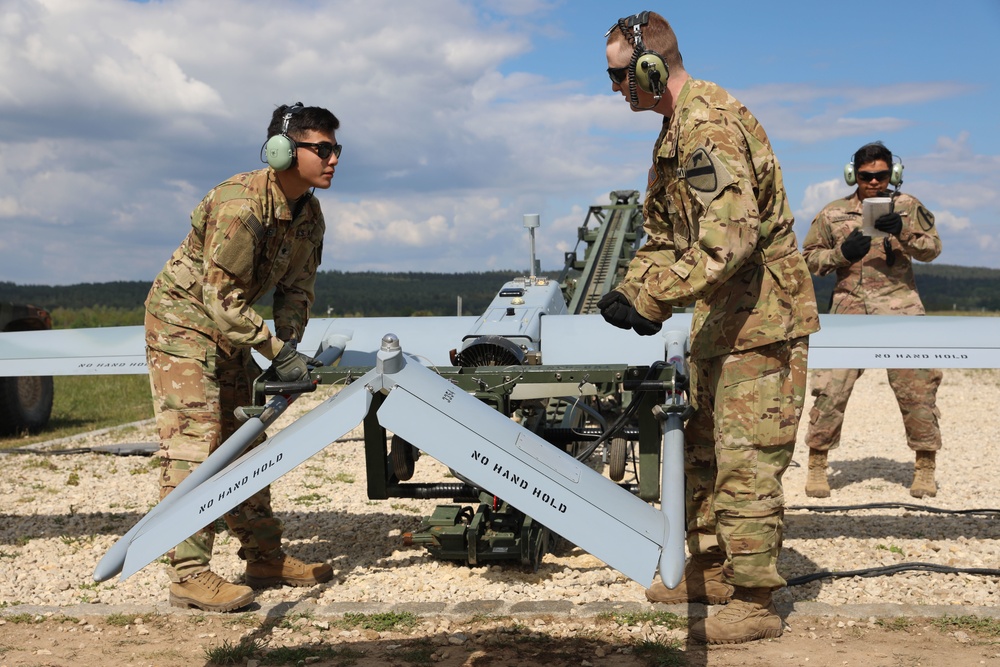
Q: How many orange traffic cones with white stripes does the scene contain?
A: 0